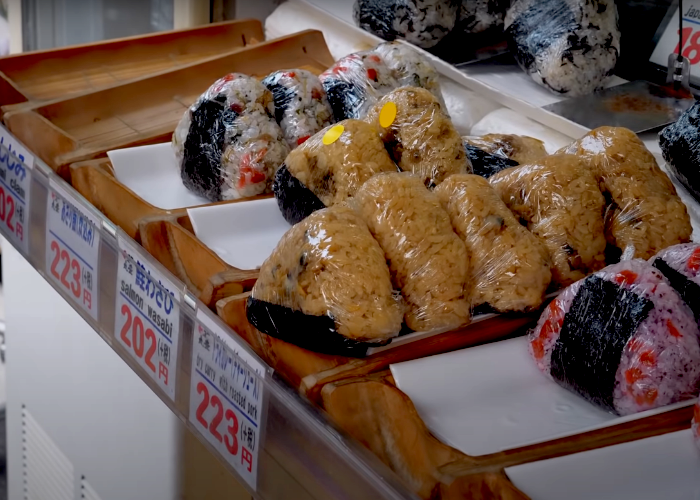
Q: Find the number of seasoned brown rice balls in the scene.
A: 8